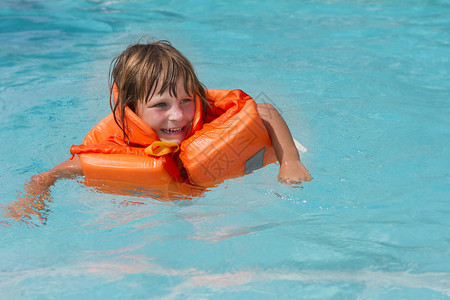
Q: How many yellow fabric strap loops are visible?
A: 1